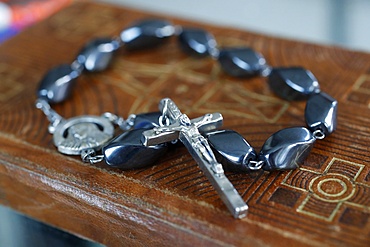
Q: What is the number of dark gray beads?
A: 11